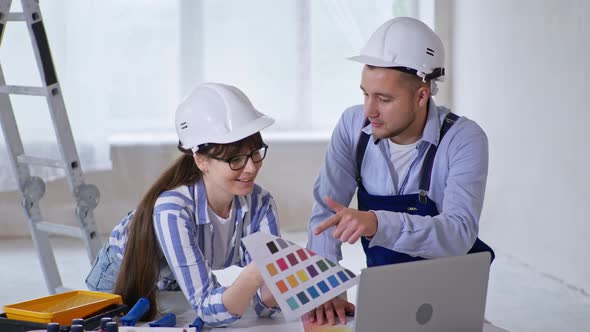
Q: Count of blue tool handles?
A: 3